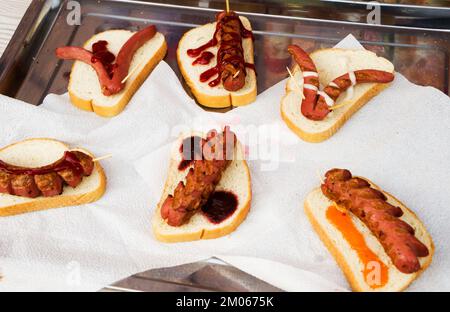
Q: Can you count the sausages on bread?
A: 6